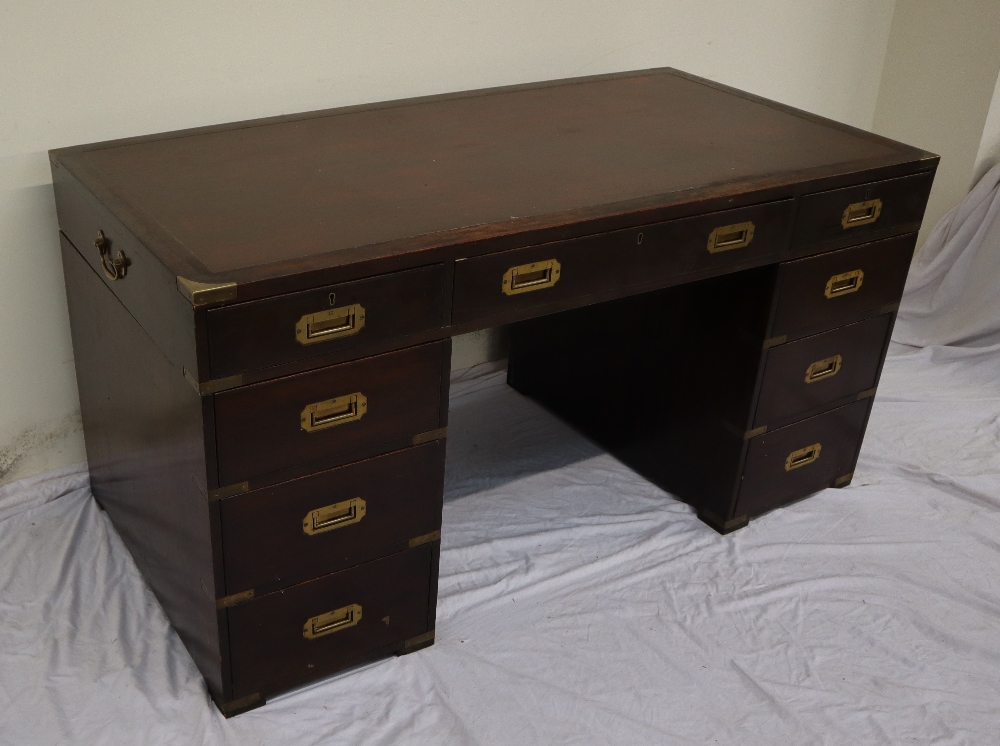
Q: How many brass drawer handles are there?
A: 10